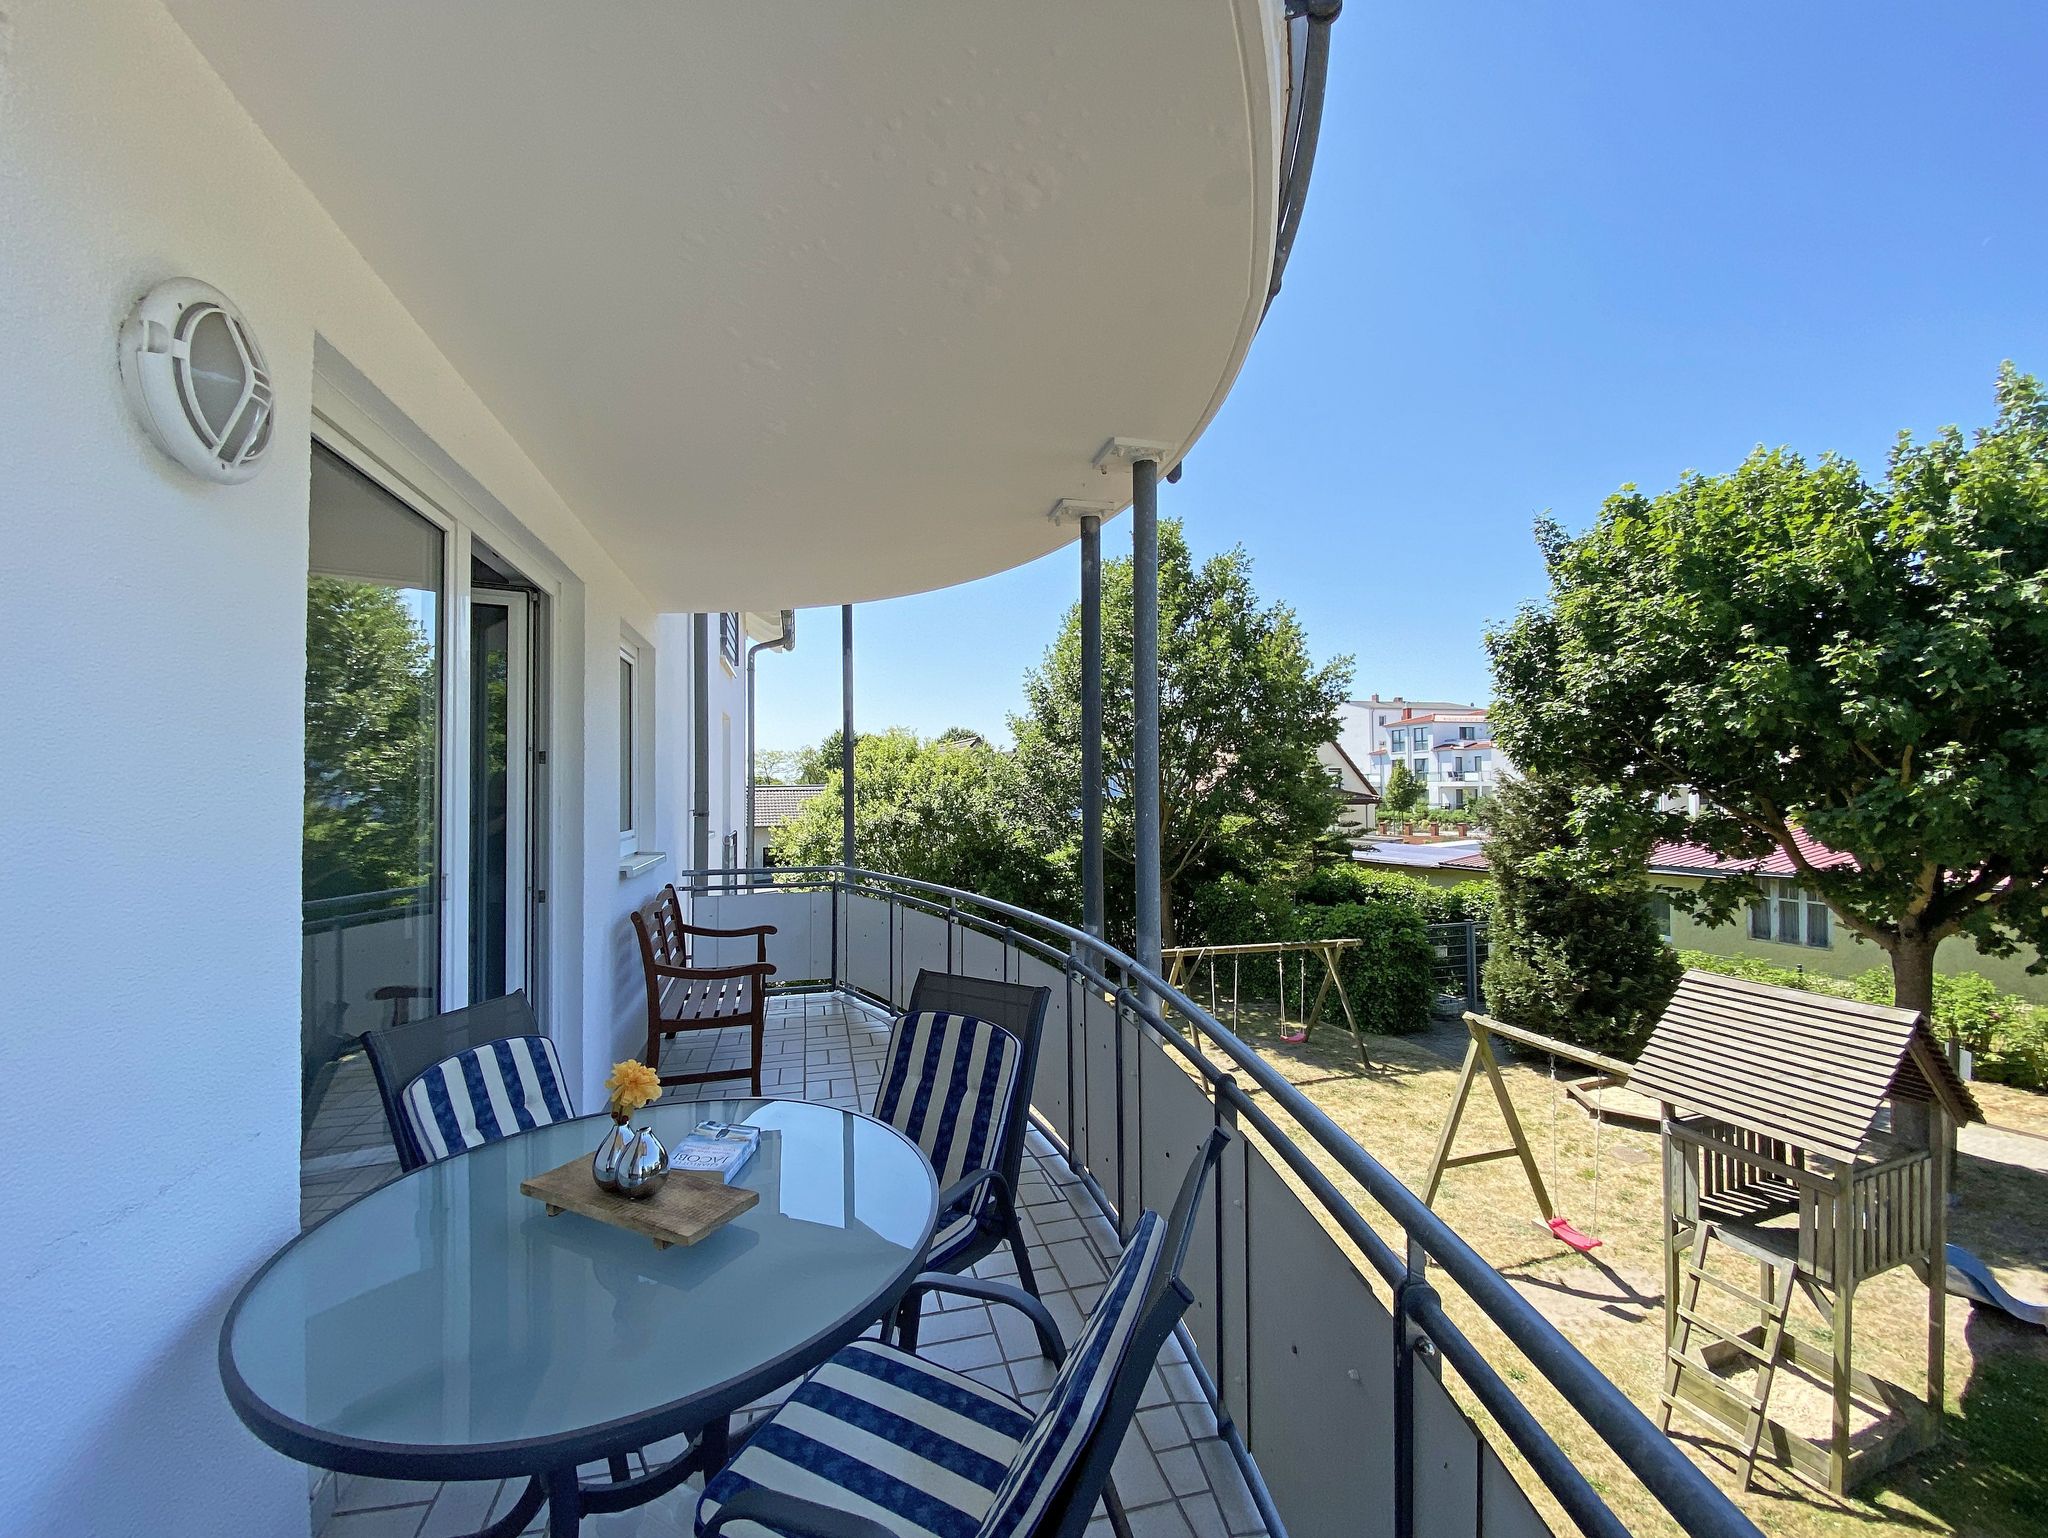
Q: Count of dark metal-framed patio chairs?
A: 3